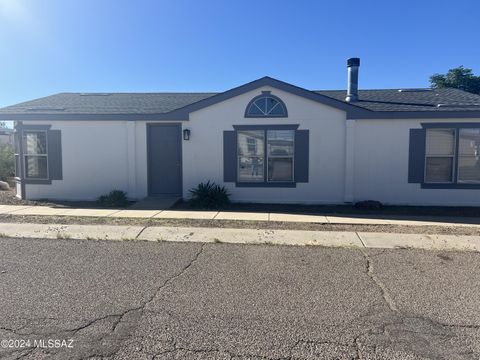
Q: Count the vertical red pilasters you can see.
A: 0